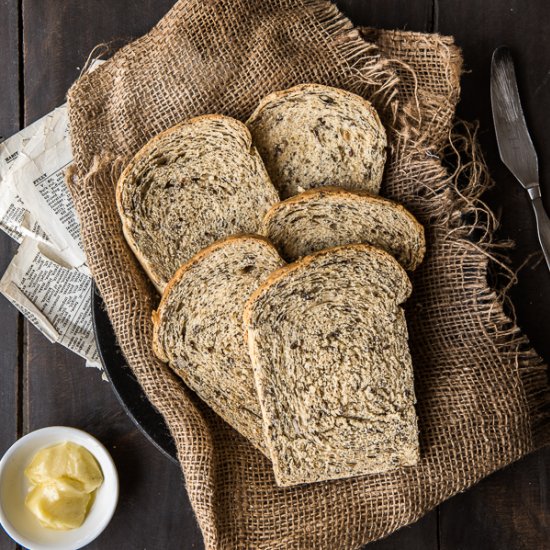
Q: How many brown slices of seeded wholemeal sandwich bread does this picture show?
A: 5